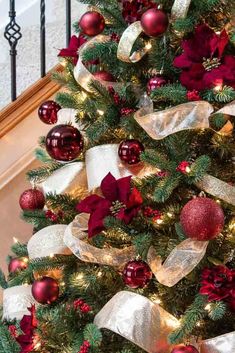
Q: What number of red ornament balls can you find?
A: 13